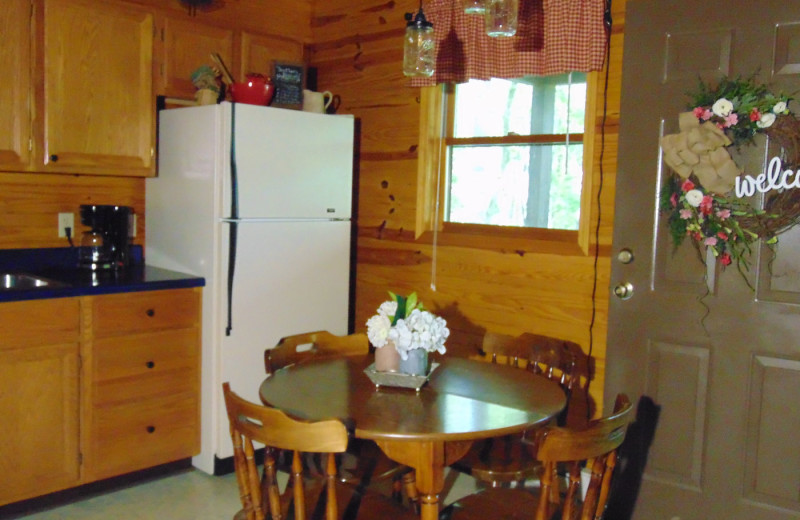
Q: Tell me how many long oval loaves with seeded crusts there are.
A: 0